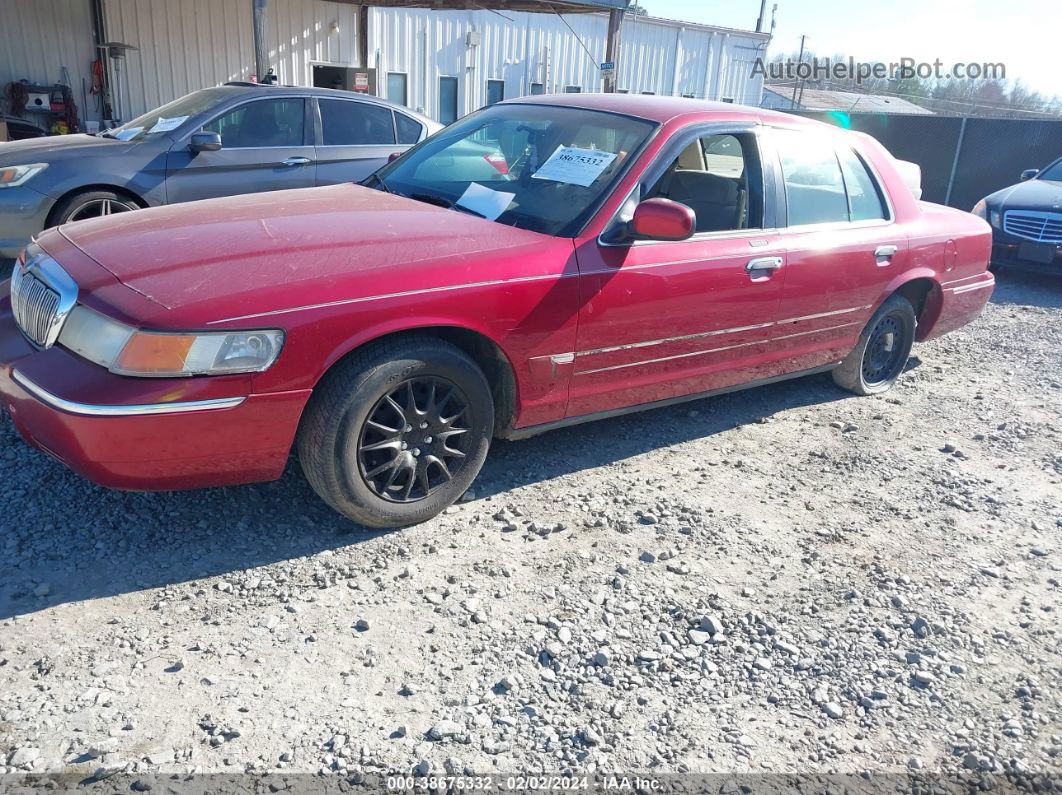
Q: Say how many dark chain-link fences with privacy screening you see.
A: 1